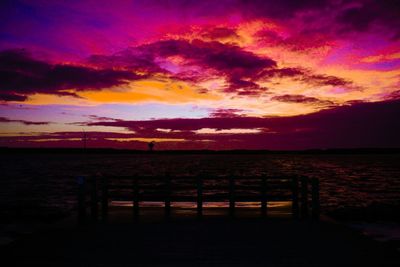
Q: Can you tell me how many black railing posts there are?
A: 11